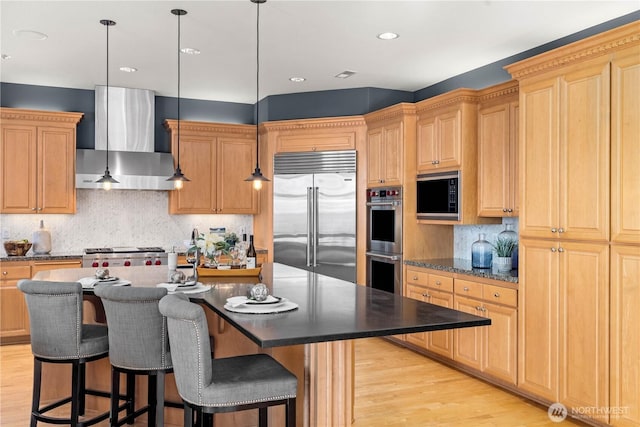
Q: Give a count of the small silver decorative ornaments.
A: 3